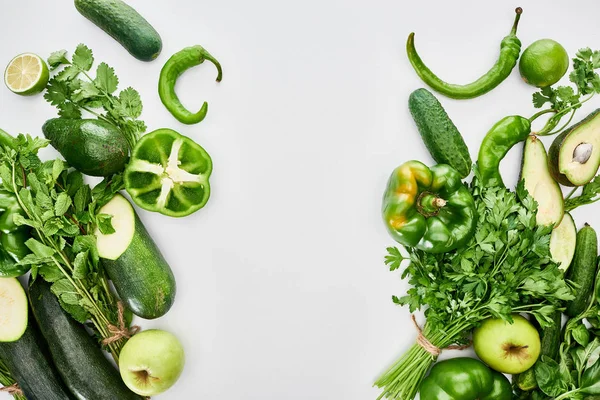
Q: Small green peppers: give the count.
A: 3